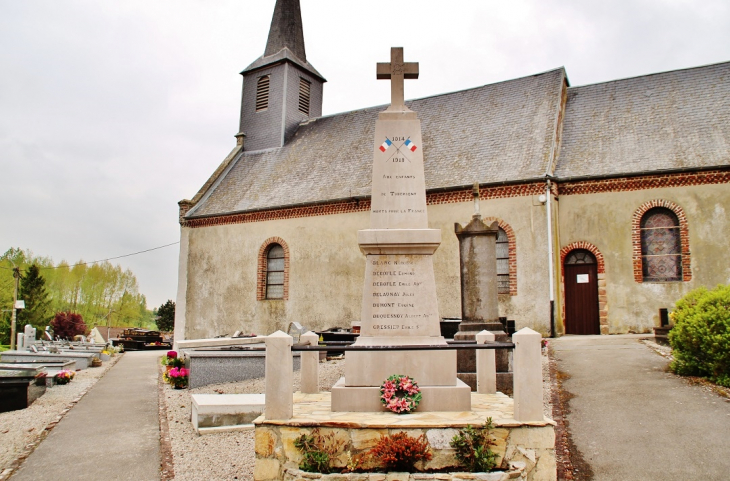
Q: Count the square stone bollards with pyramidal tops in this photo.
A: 4